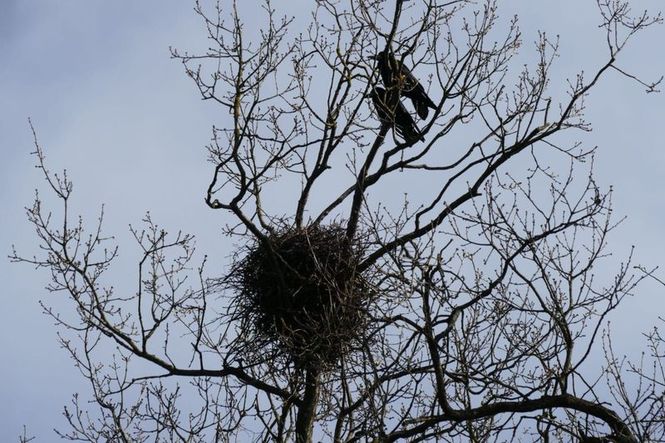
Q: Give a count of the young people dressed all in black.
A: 0